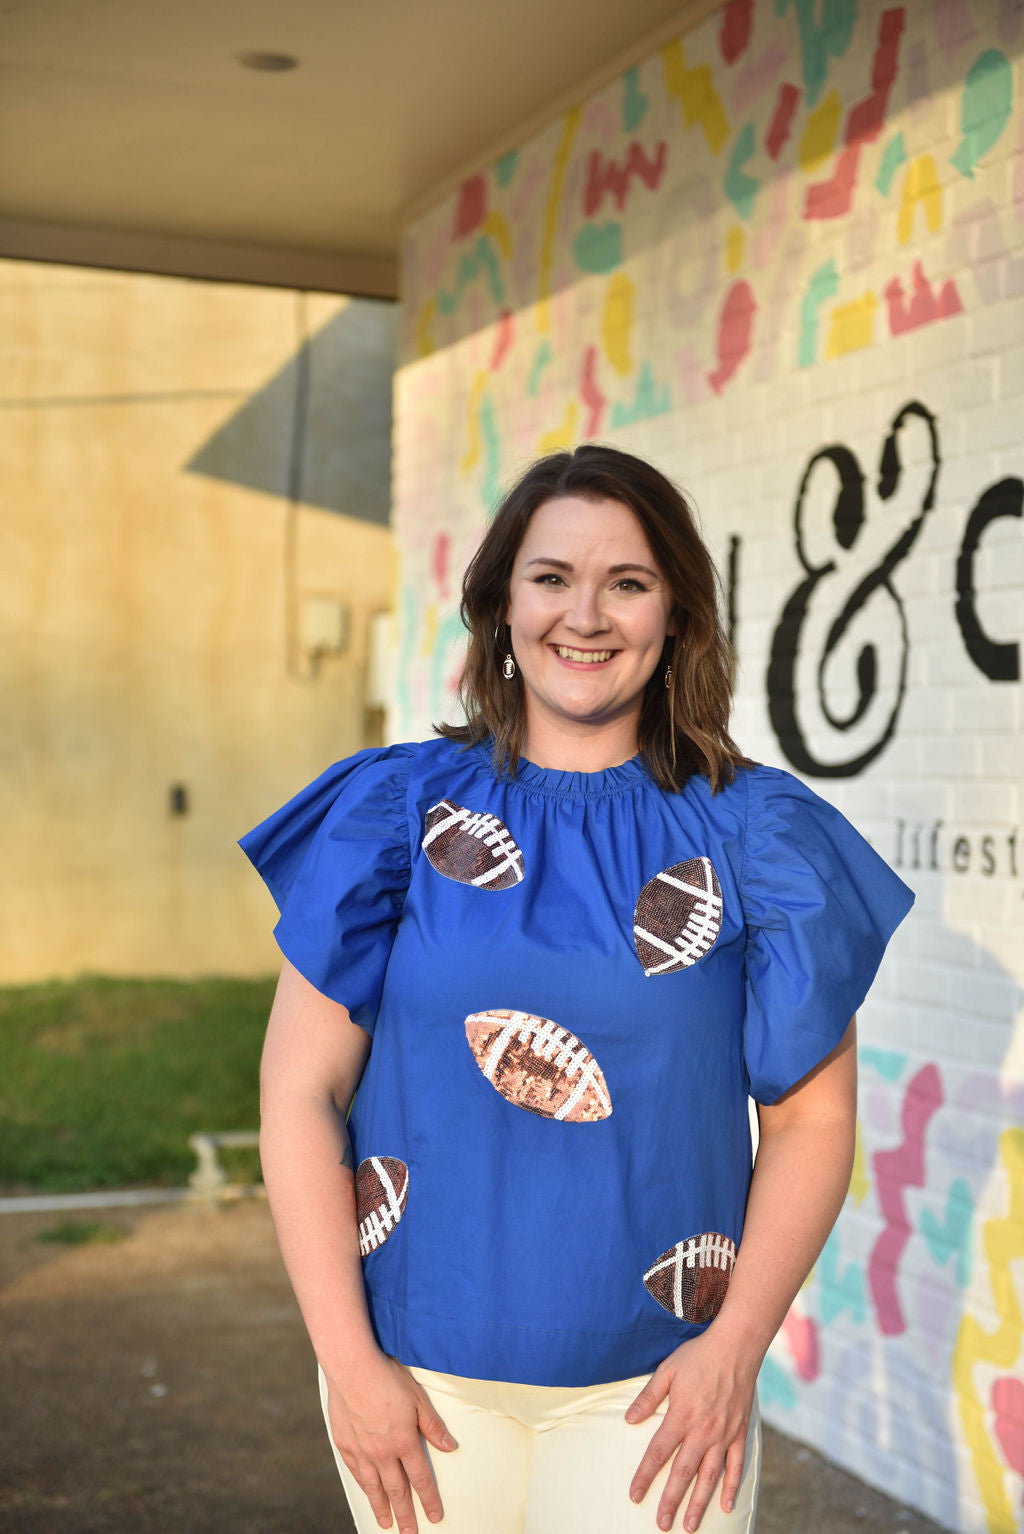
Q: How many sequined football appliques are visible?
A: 5